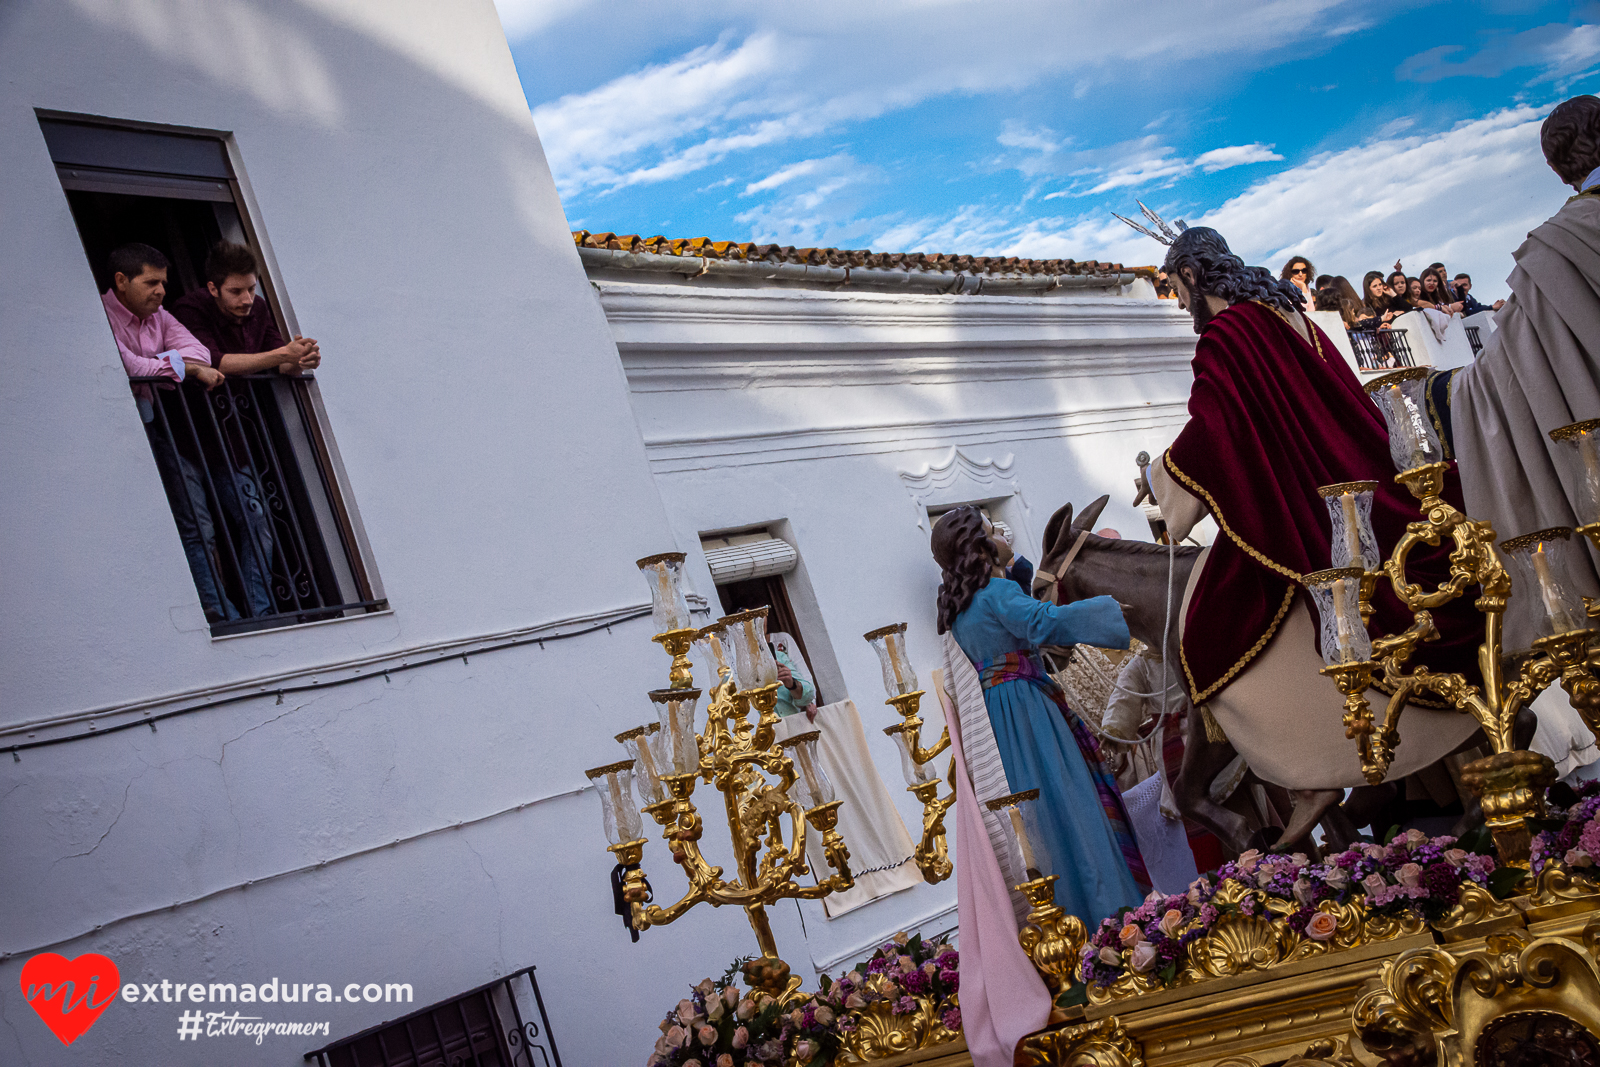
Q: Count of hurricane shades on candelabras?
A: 15